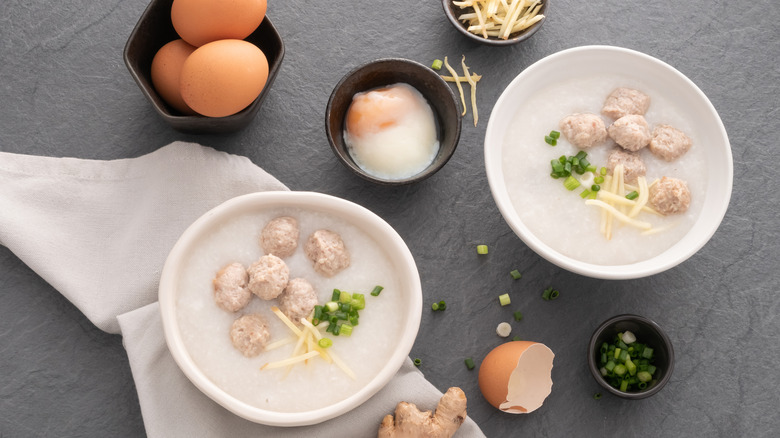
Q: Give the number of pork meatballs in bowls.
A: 12